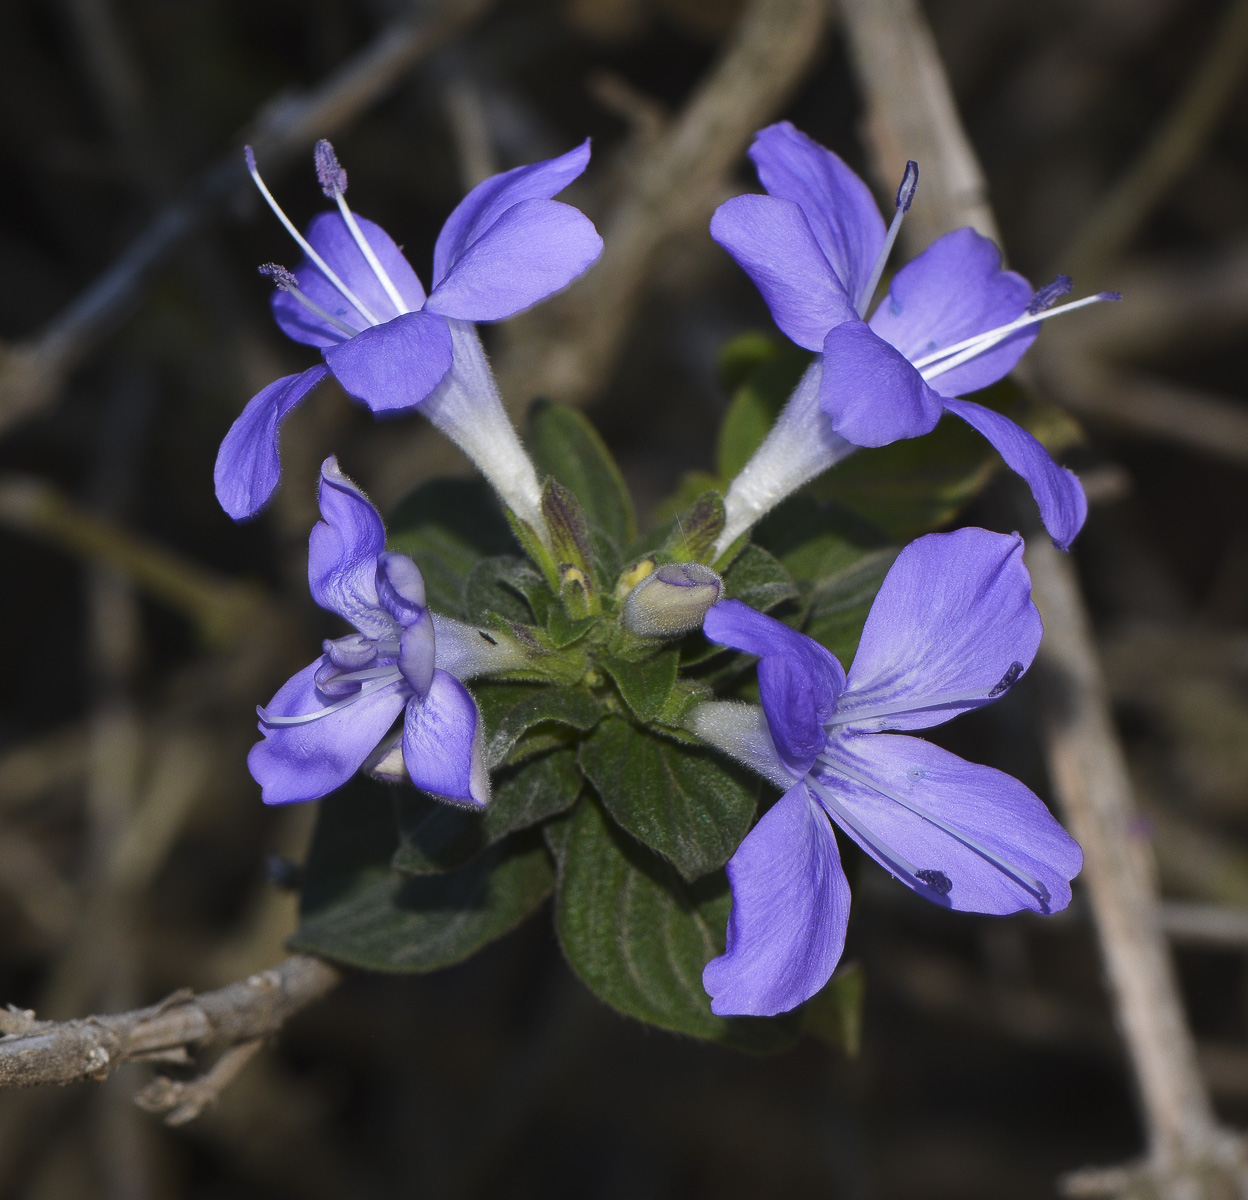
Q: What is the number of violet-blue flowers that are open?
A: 4